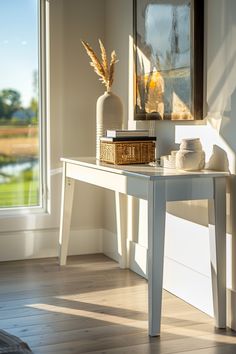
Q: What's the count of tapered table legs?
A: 4